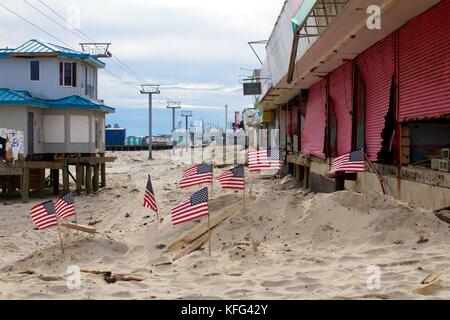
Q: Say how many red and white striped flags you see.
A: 8